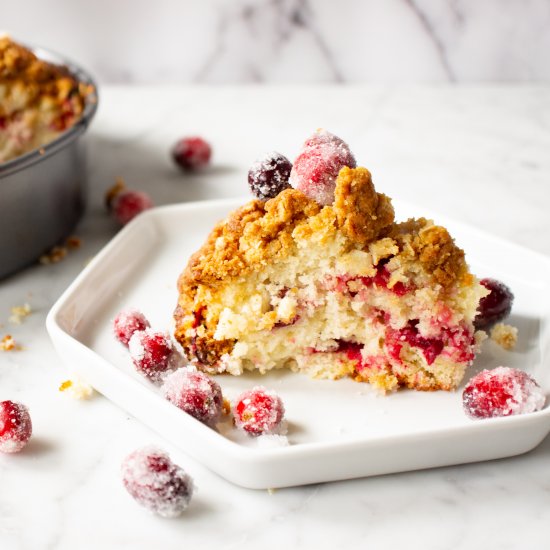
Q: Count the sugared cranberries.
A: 13